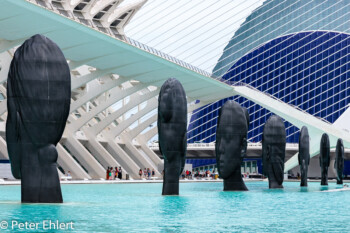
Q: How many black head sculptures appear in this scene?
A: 7